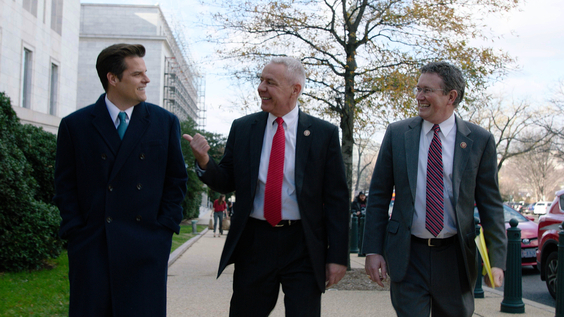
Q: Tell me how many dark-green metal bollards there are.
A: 5